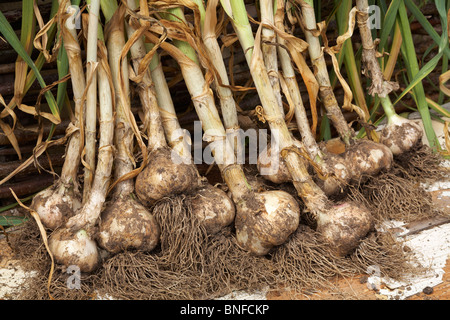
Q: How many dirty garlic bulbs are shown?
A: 11